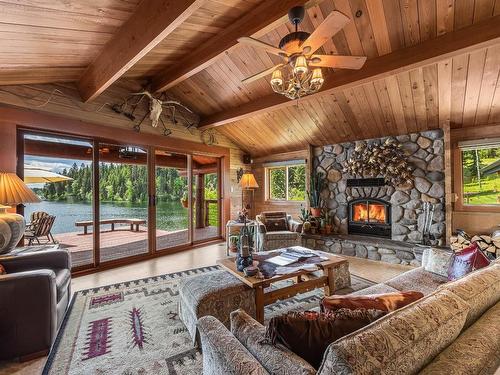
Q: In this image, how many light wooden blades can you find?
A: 4